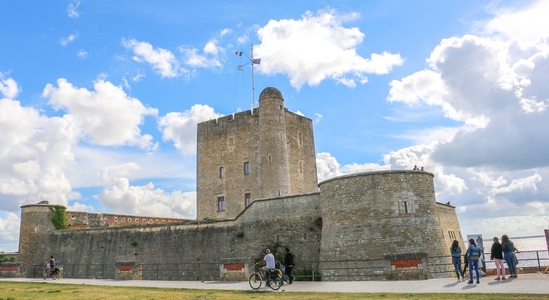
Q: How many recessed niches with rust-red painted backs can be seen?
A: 4